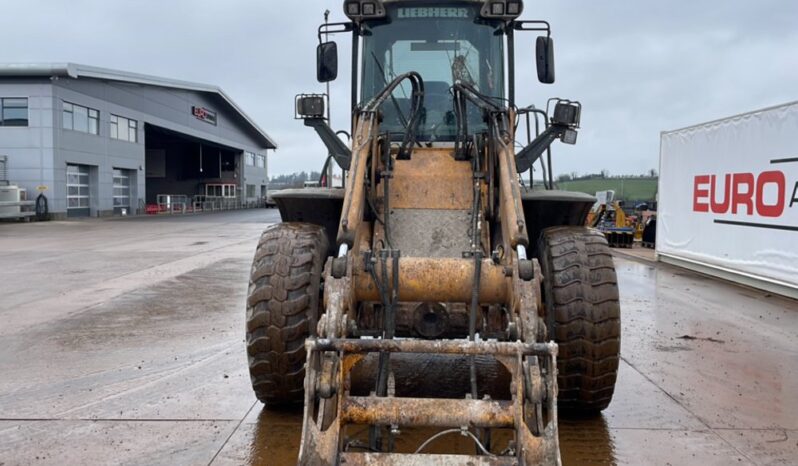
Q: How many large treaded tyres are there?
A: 2